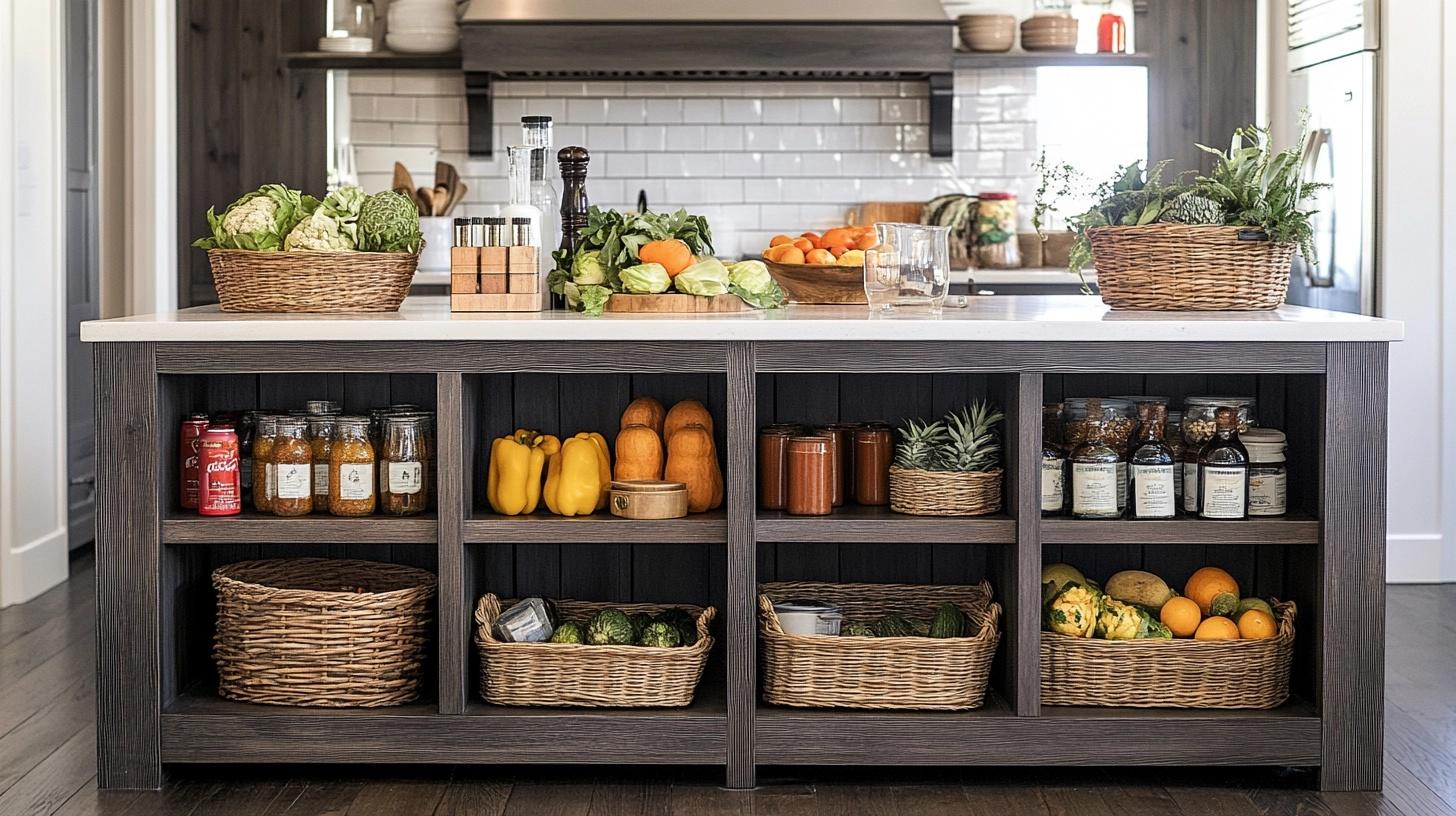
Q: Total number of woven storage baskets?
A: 7